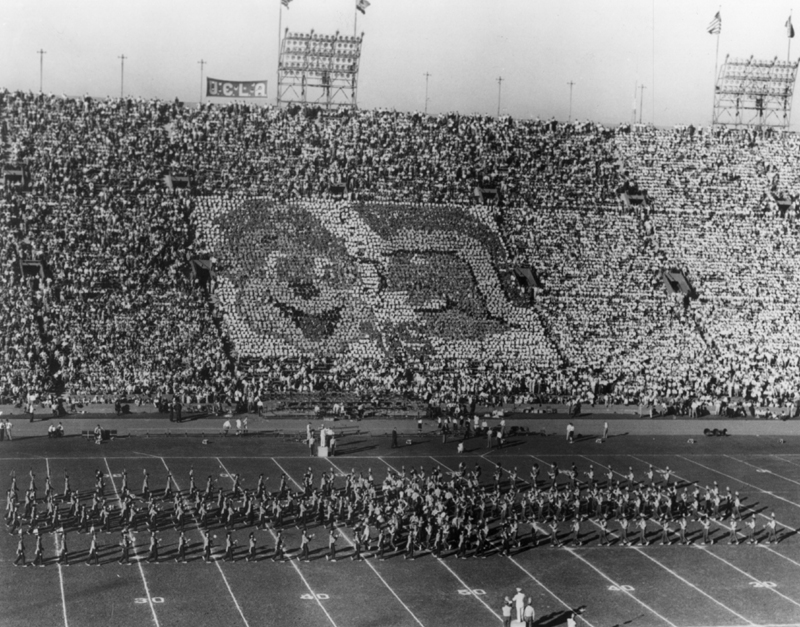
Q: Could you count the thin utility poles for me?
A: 7